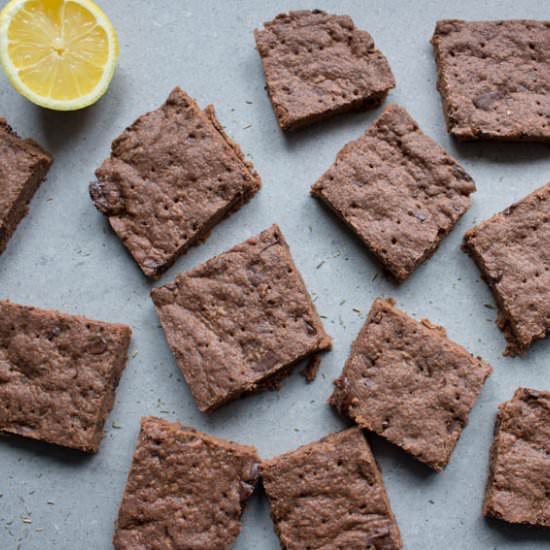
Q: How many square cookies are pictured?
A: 12